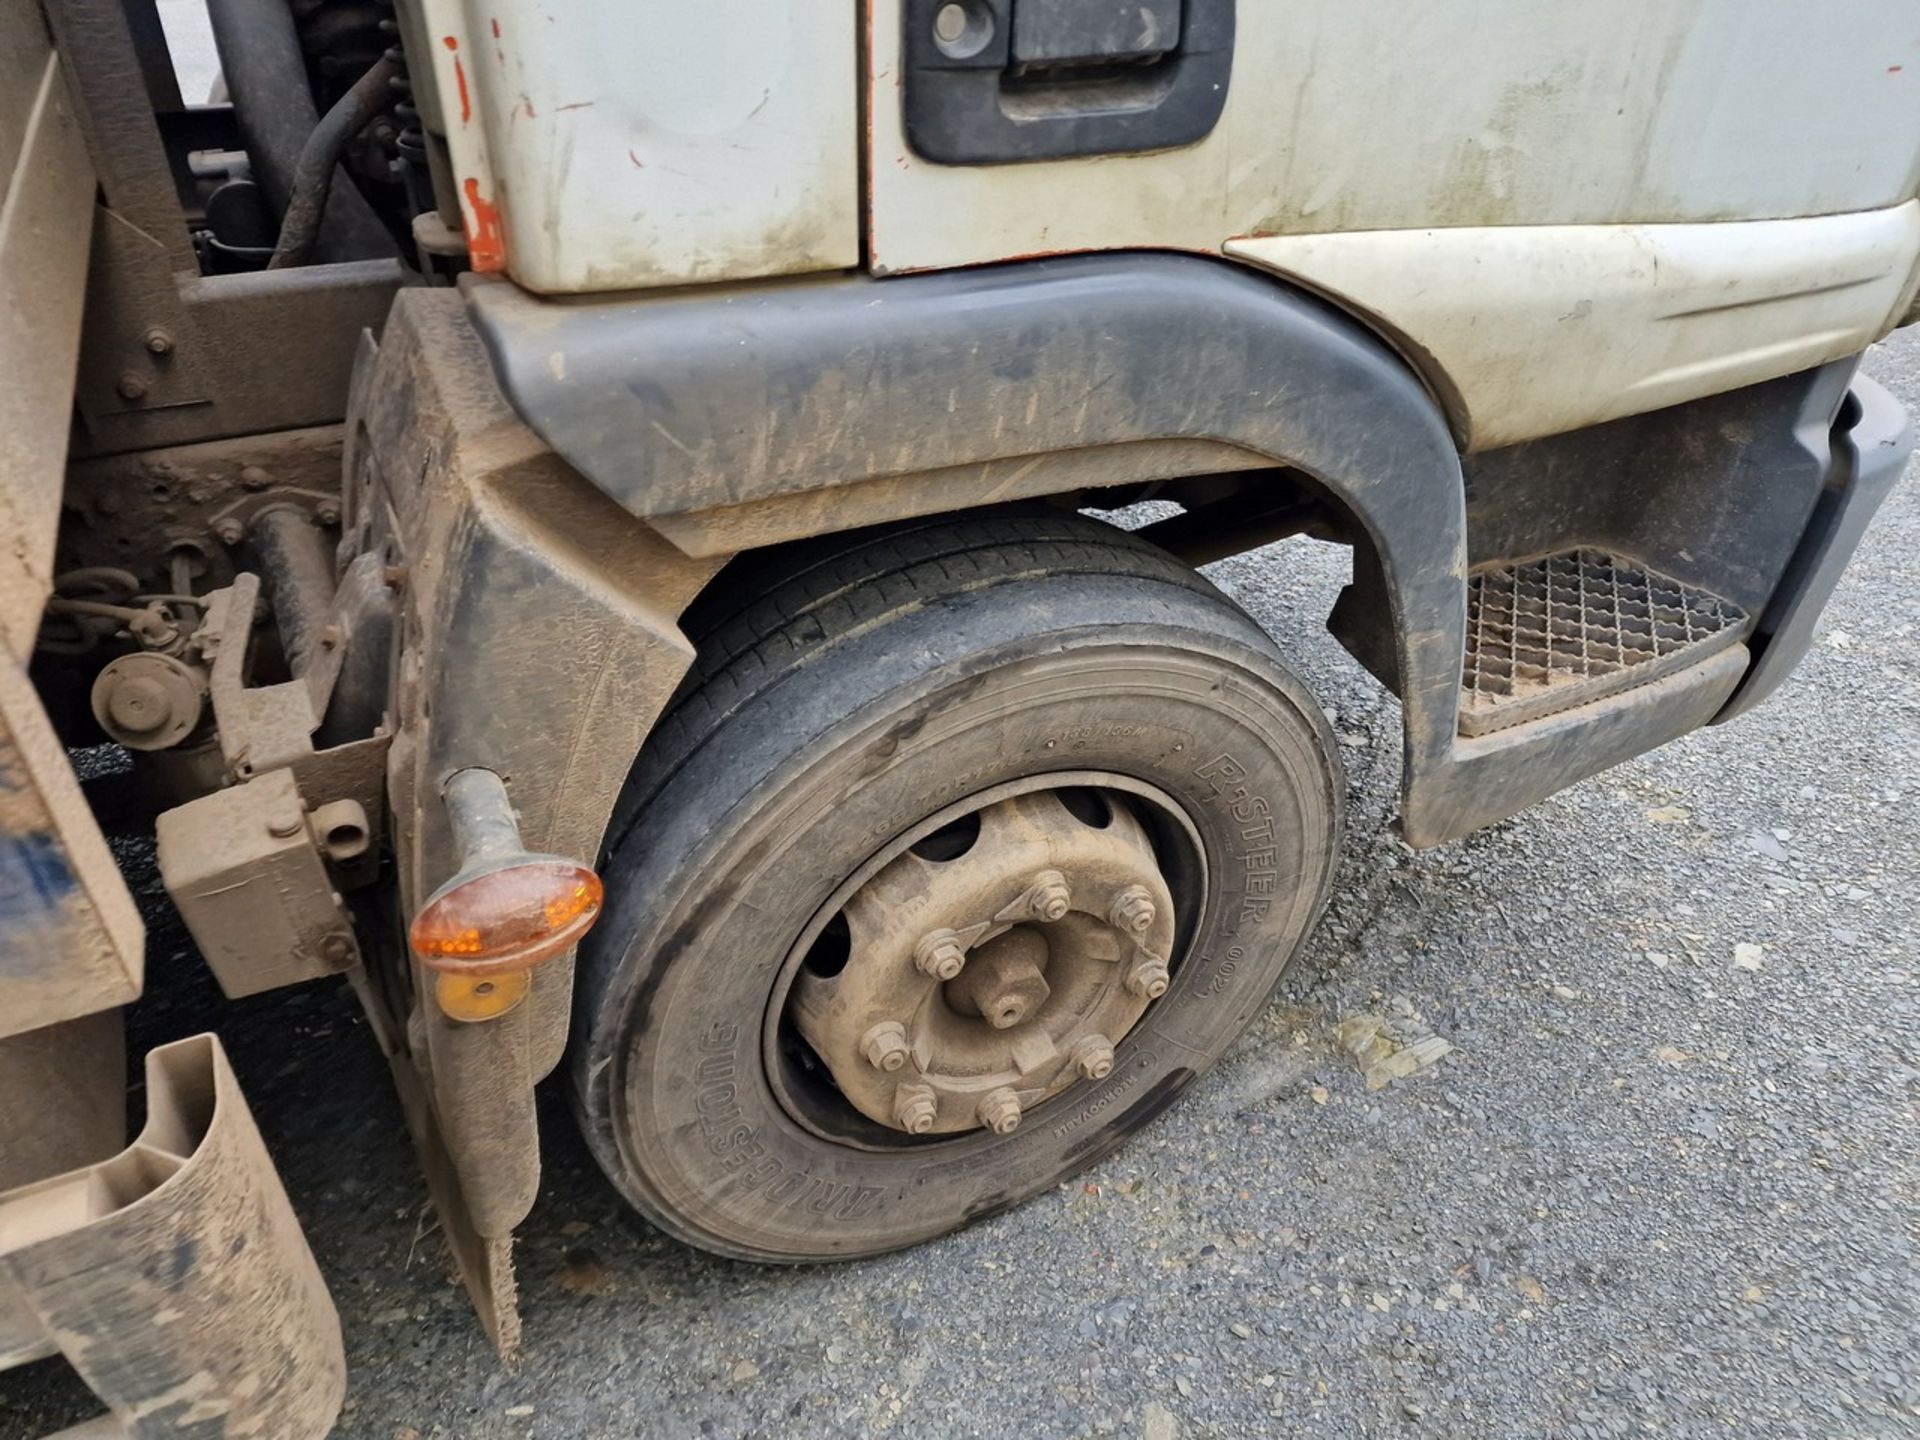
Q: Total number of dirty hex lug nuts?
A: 8